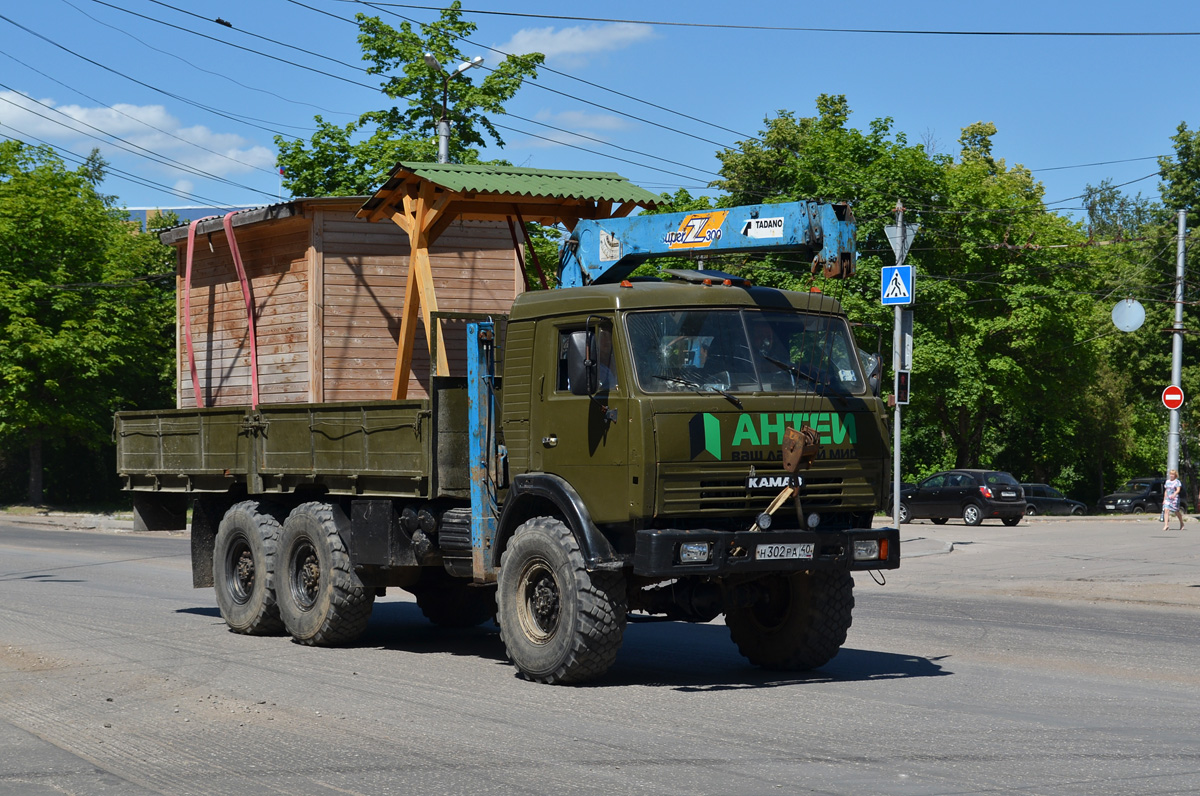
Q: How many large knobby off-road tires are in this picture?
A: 5